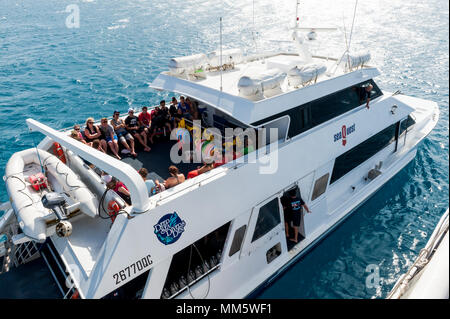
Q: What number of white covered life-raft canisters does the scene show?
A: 5